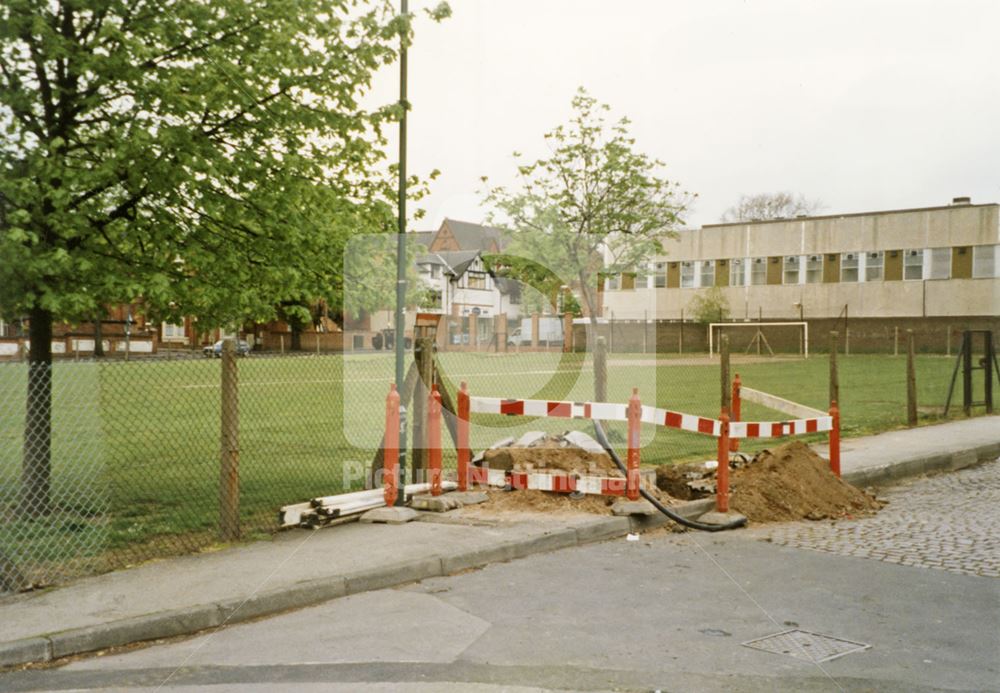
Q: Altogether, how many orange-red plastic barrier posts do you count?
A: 7